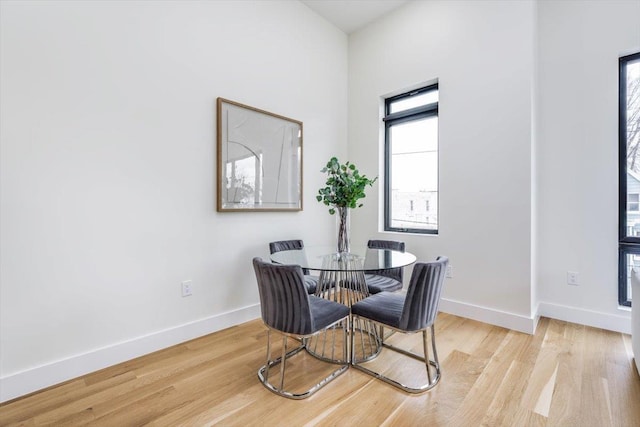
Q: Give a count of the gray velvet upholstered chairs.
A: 4